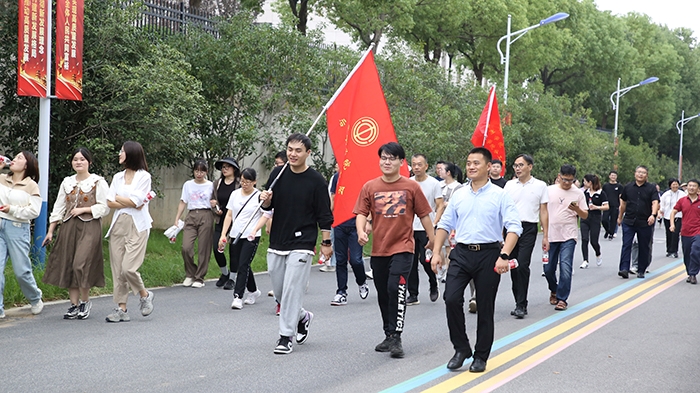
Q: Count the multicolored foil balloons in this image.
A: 0